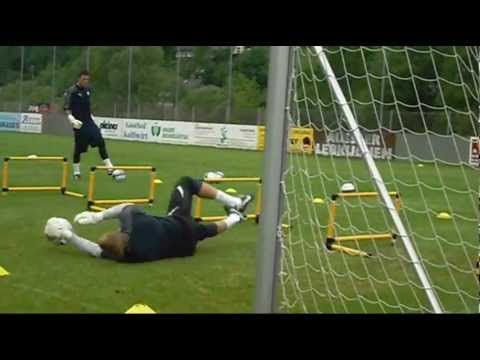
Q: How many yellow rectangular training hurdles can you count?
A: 4